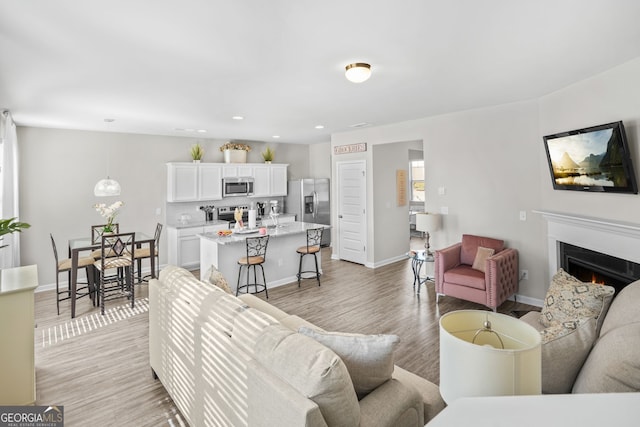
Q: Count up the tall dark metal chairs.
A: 6